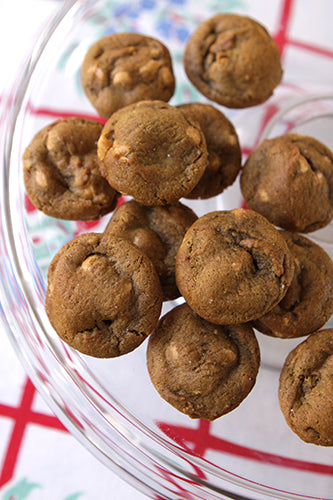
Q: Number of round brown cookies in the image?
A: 12